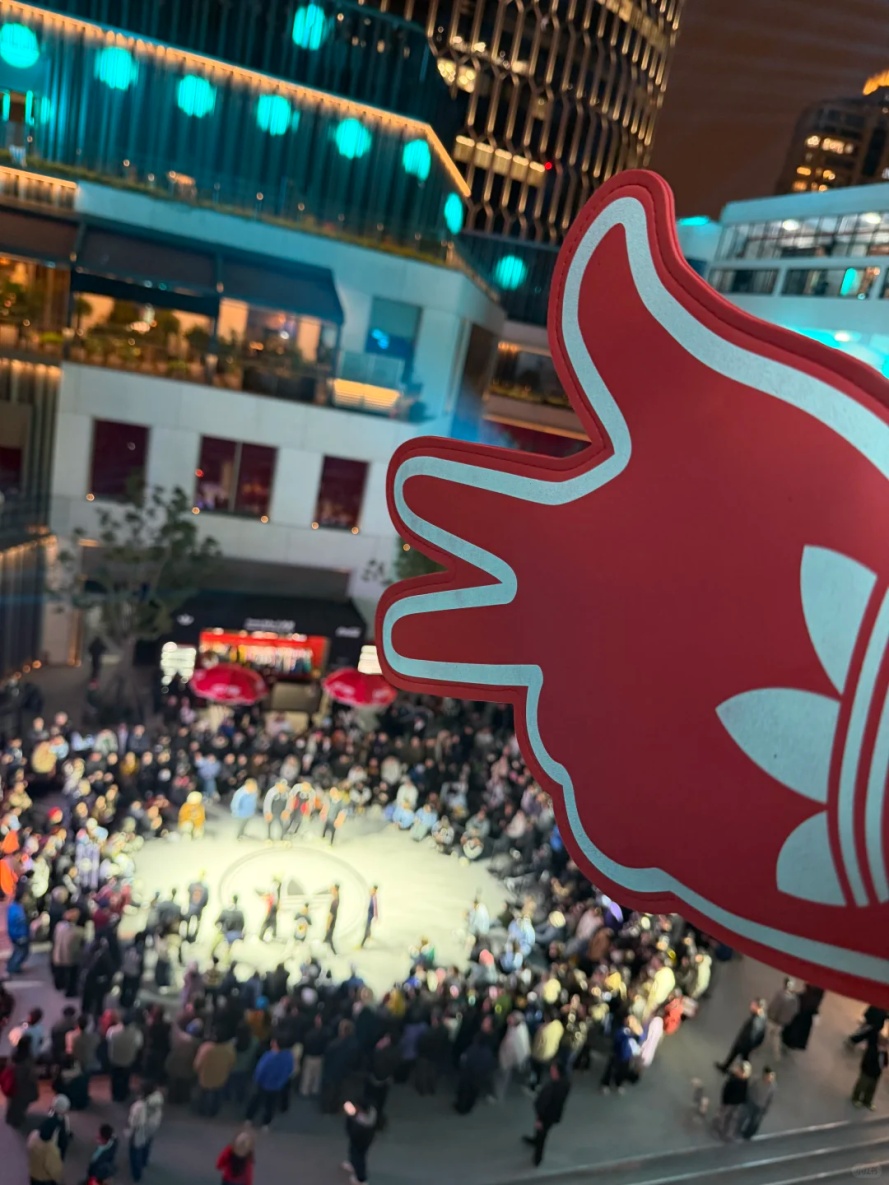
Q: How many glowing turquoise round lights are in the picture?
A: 9